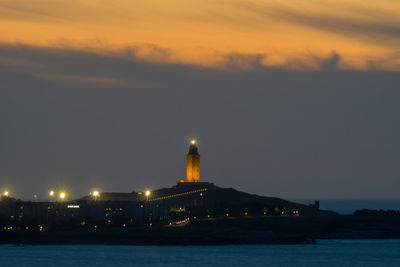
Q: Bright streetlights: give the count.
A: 5